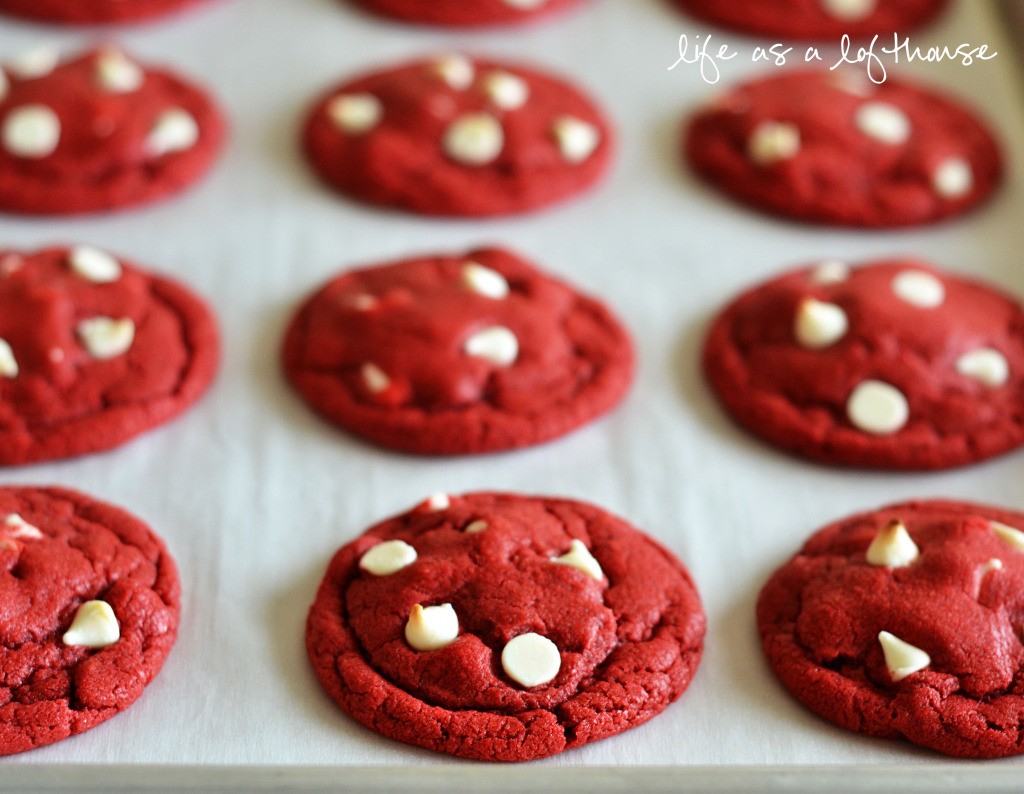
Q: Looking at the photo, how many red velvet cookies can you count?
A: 12